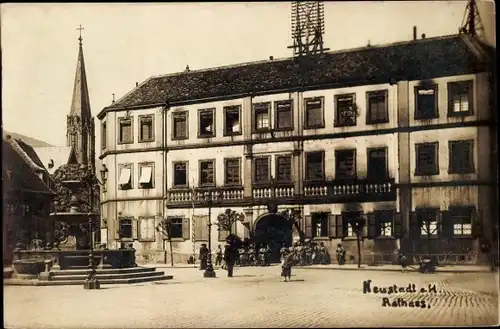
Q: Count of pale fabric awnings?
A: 2